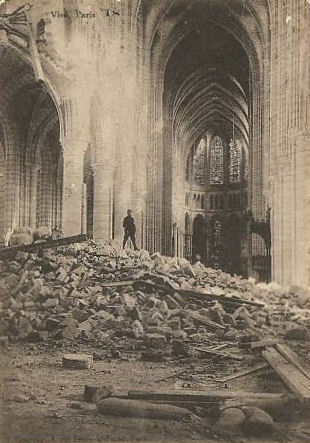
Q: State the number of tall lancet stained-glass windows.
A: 3